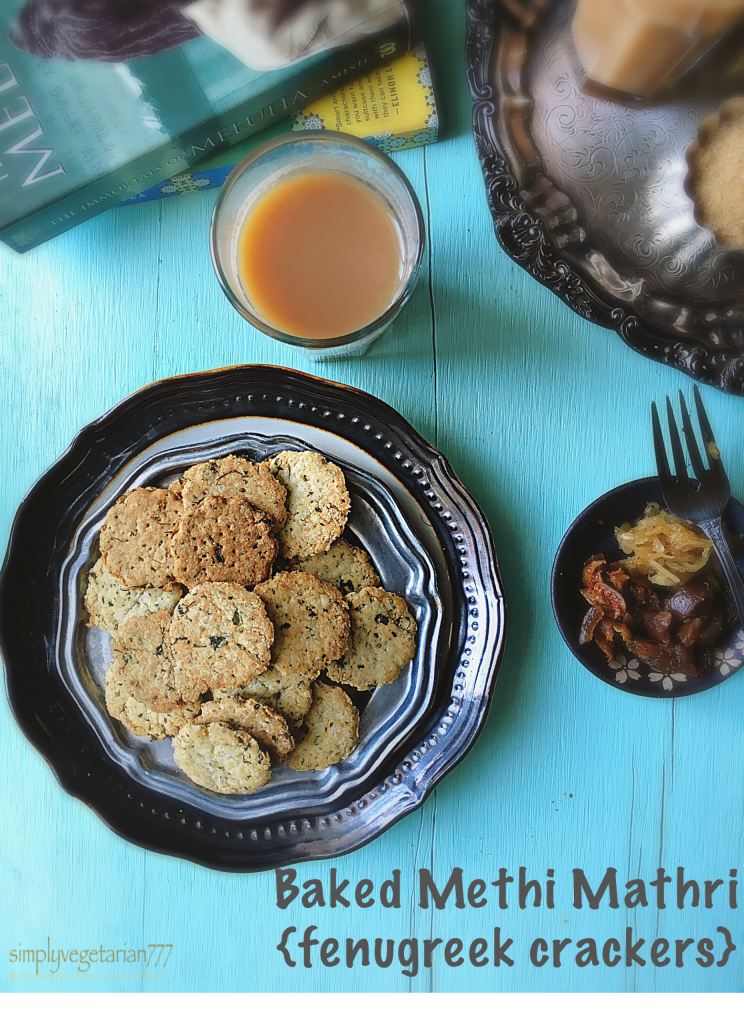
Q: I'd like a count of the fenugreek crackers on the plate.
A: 15